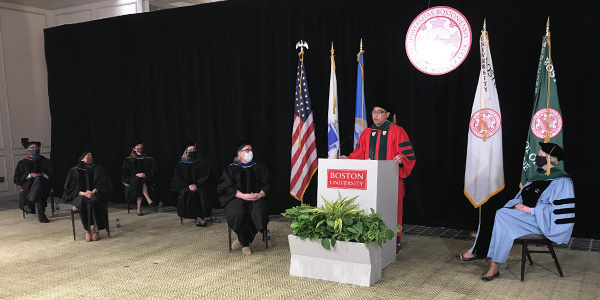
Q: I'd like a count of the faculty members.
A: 7